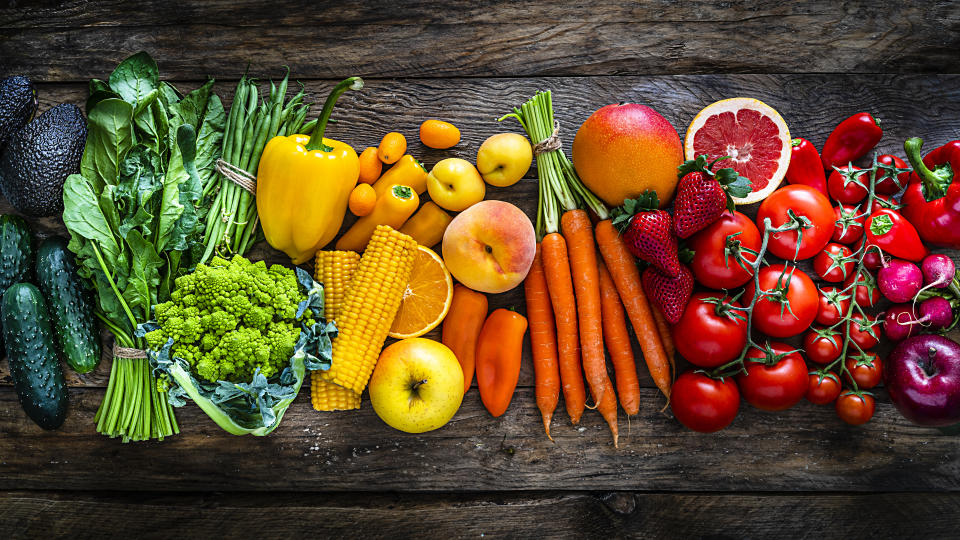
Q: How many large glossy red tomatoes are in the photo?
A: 6